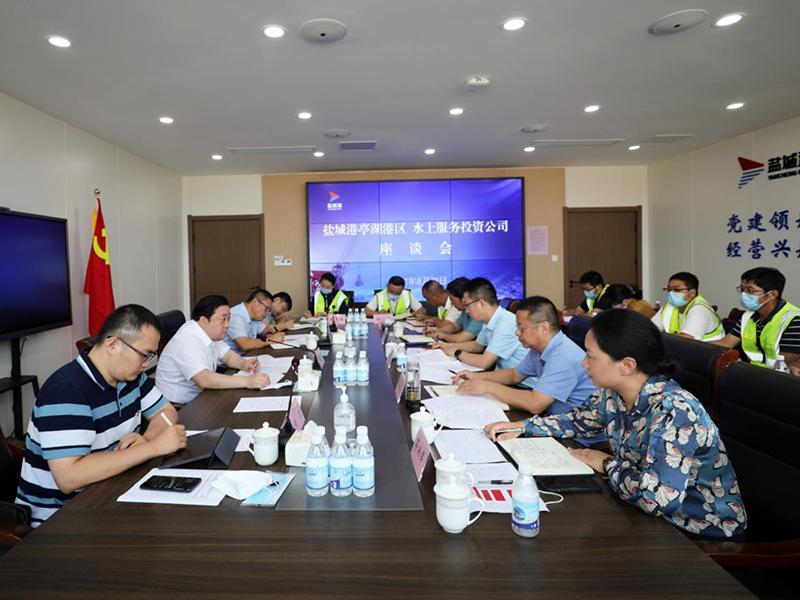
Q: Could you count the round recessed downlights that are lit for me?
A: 14